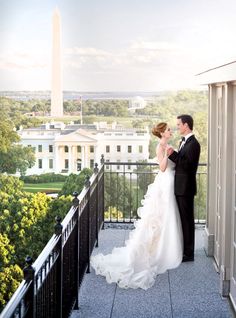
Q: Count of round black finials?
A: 6